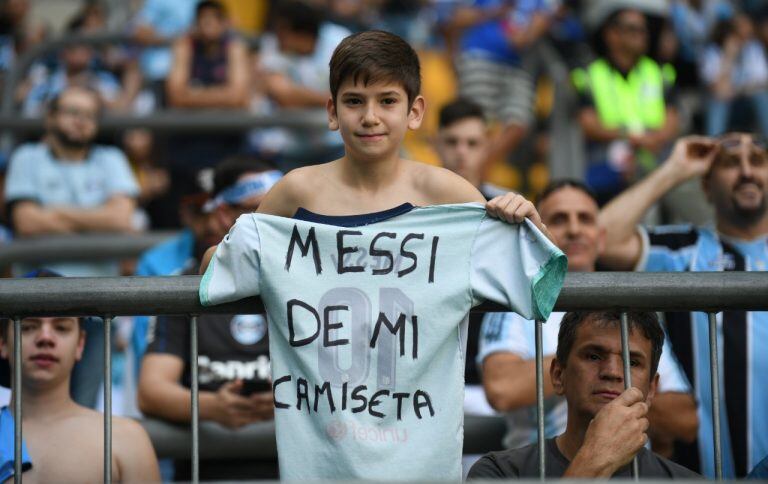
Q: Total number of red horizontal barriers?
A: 0